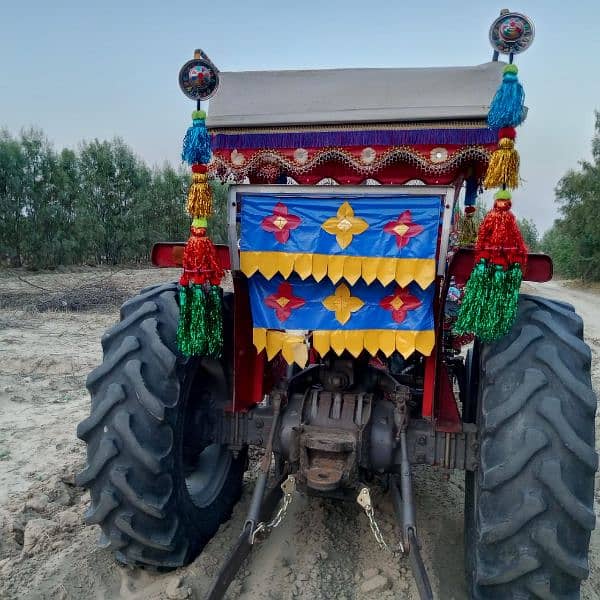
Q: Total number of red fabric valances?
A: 1